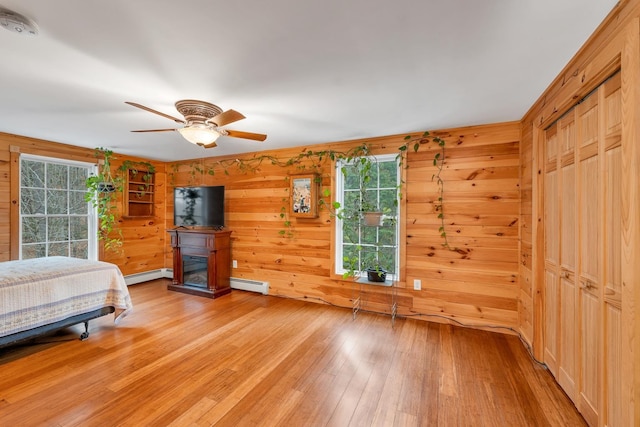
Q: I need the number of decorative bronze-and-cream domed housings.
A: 1